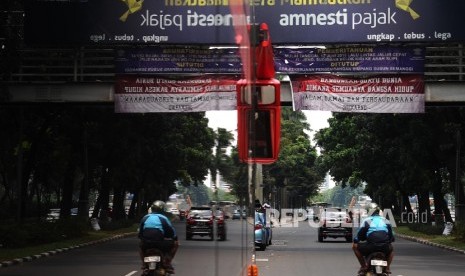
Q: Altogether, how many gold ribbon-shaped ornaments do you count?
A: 2